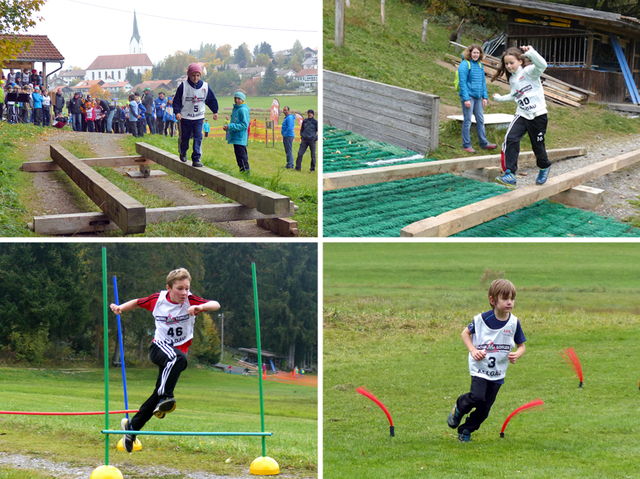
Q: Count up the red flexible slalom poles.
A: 3